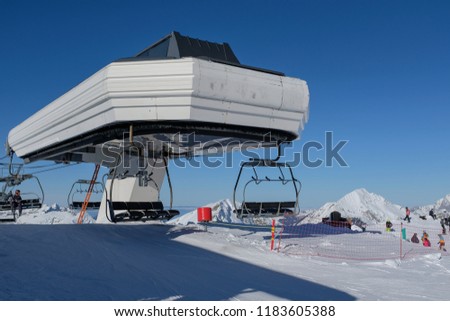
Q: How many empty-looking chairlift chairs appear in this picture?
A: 3